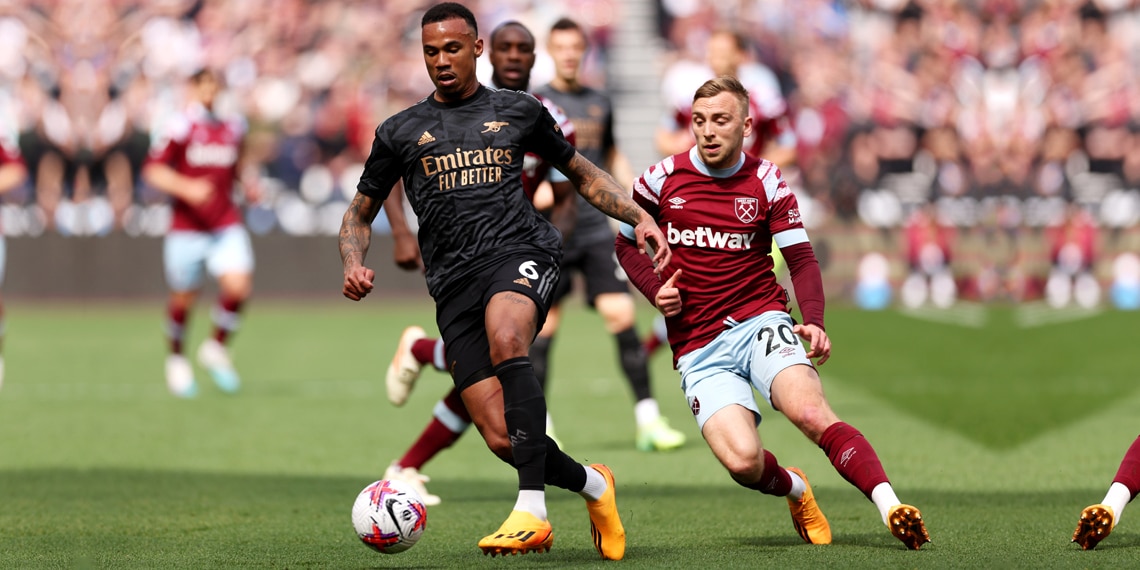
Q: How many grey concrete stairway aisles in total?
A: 1